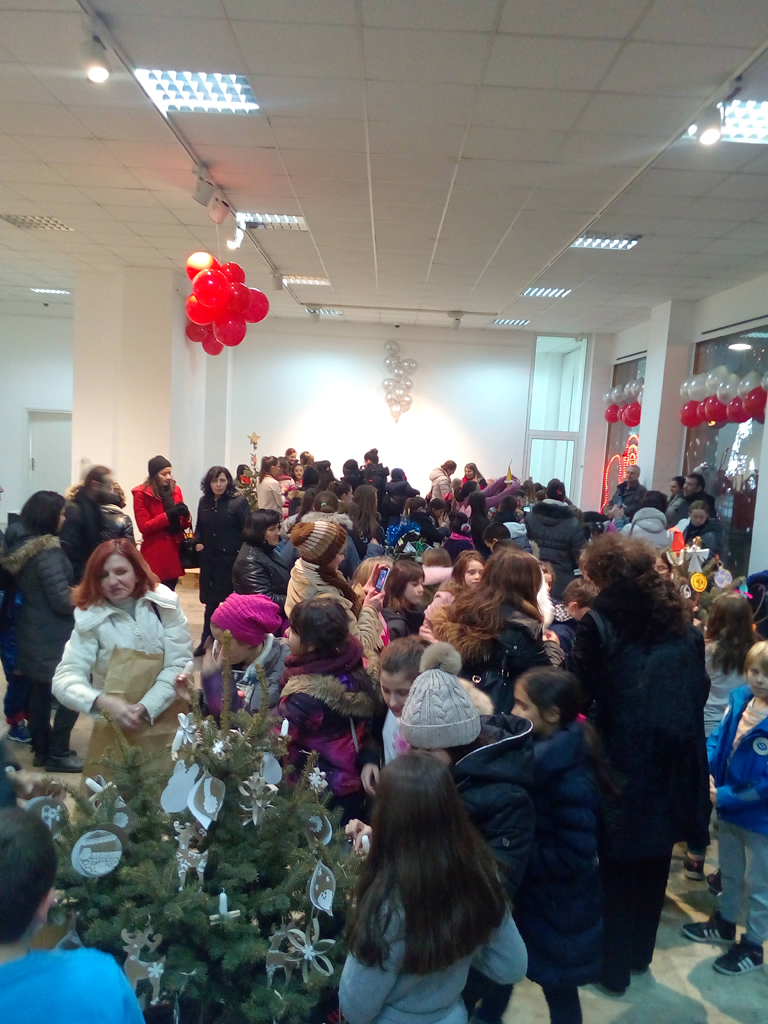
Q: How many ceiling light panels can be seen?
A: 10